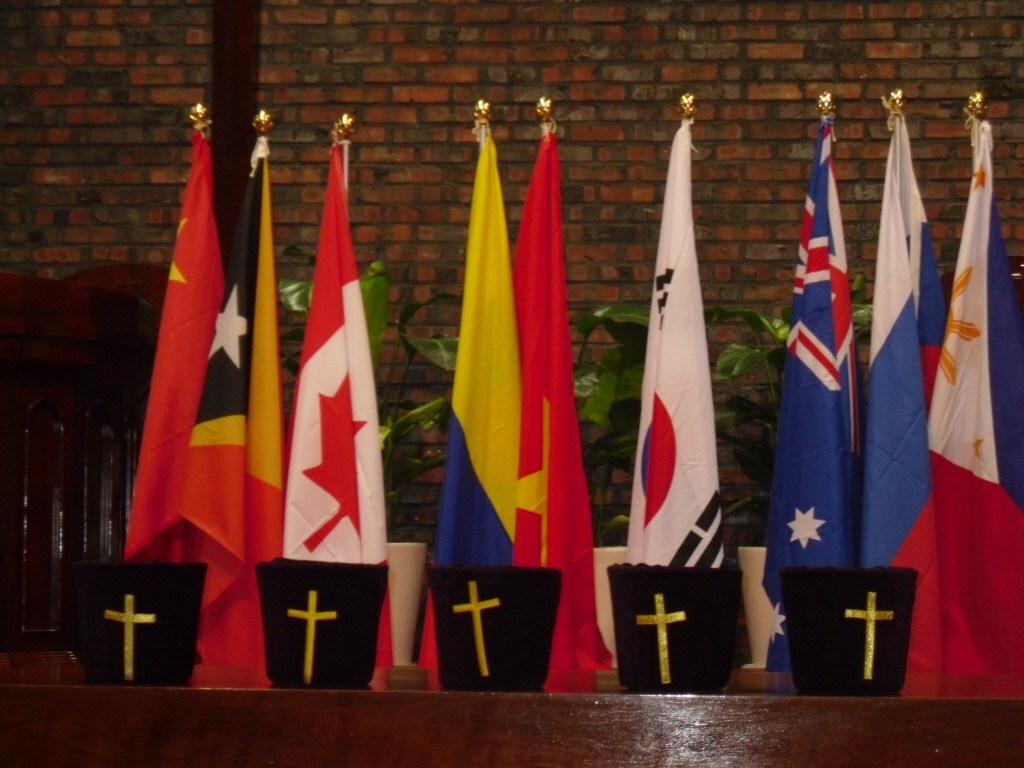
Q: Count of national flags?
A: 9